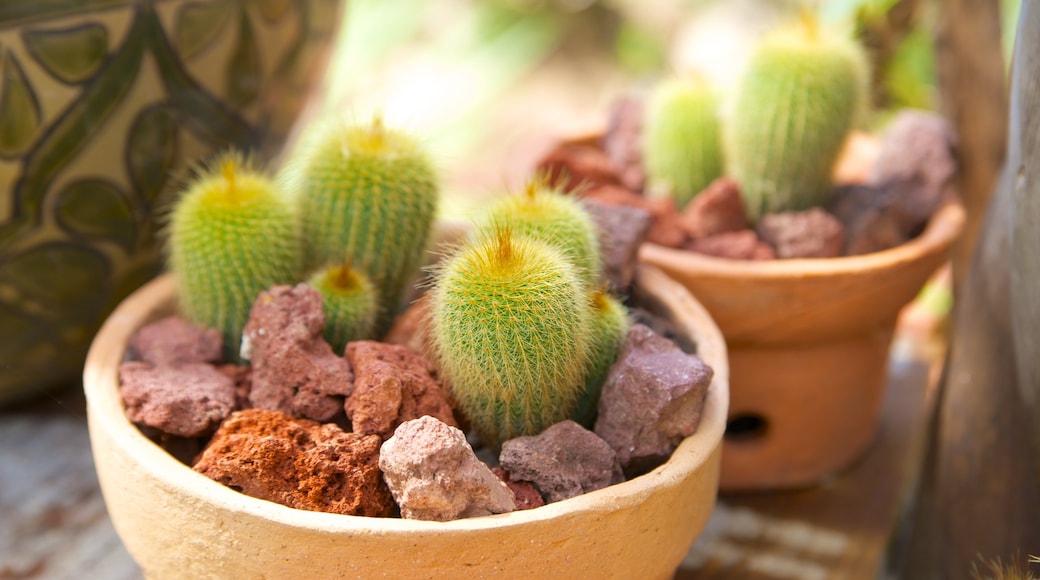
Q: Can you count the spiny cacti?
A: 8